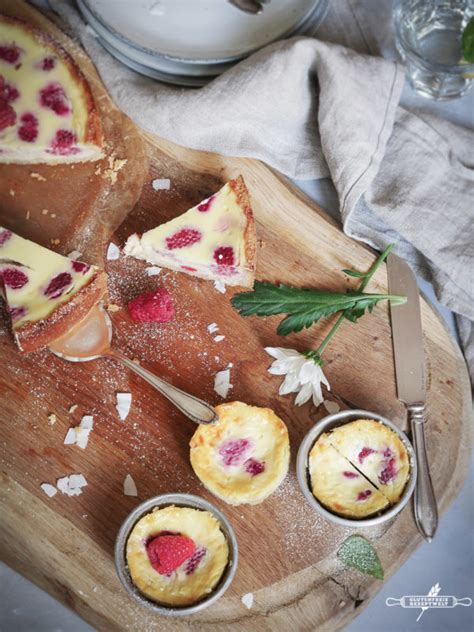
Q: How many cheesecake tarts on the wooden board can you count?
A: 3